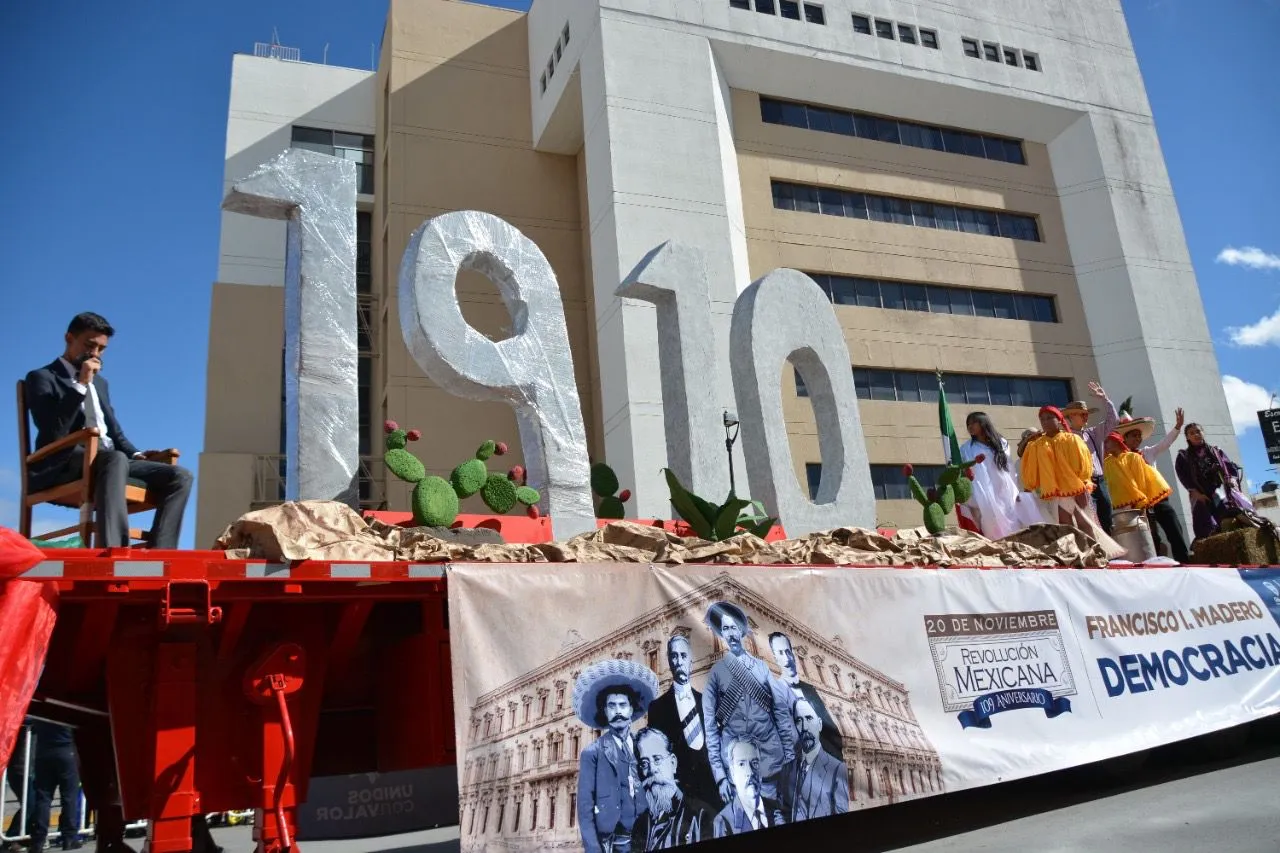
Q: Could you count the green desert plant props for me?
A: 4